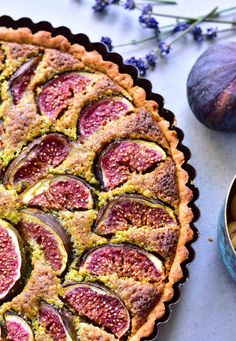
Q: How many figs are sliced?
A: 13